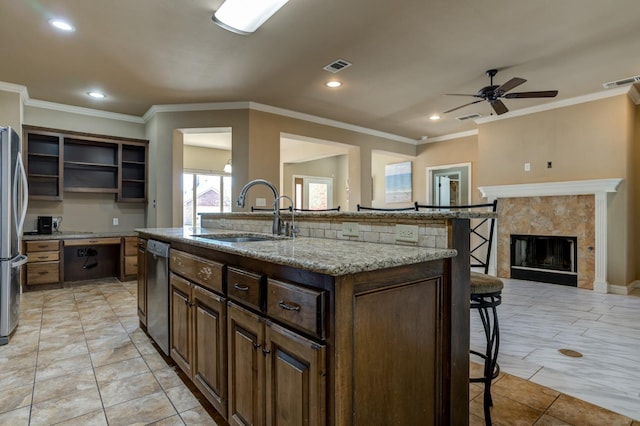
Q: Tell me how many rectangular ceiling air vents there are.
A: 3